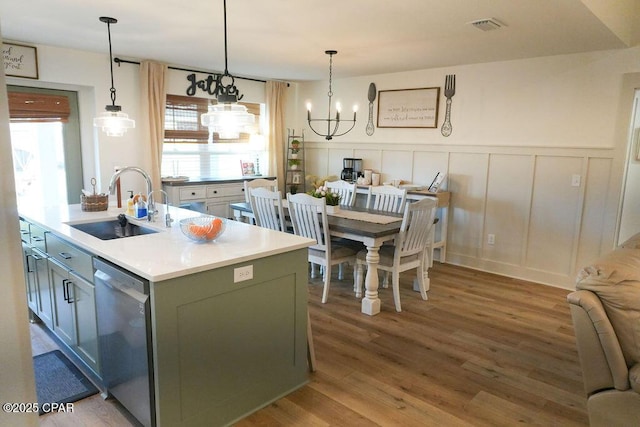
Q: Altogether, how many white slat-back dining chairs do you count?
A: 6